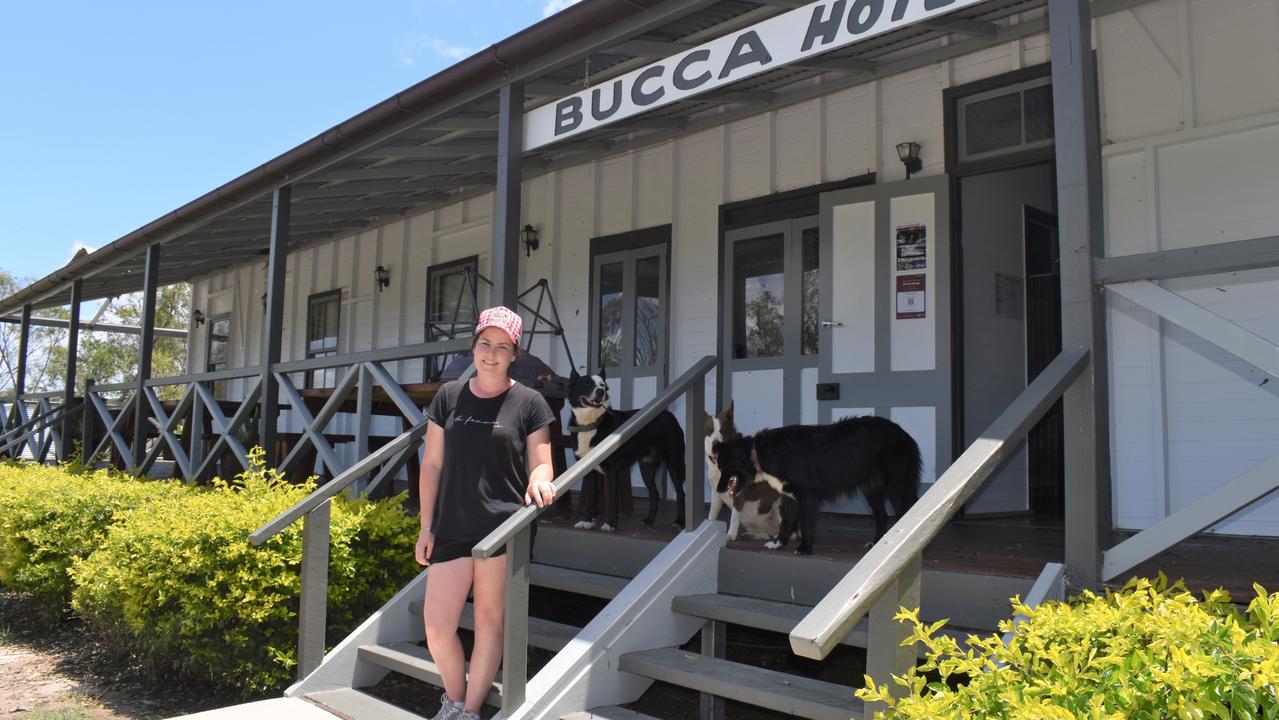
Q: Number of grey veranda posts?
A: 6